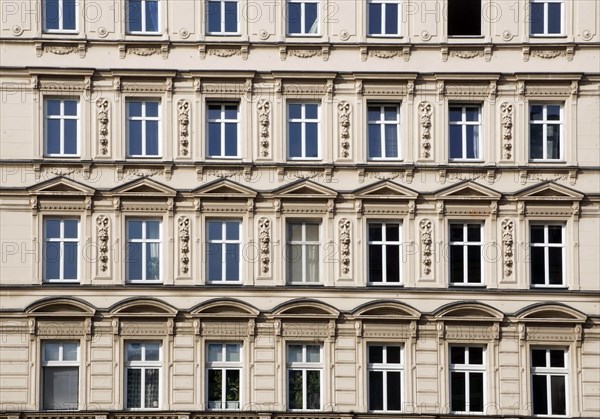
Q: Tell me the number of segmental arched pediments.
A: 7